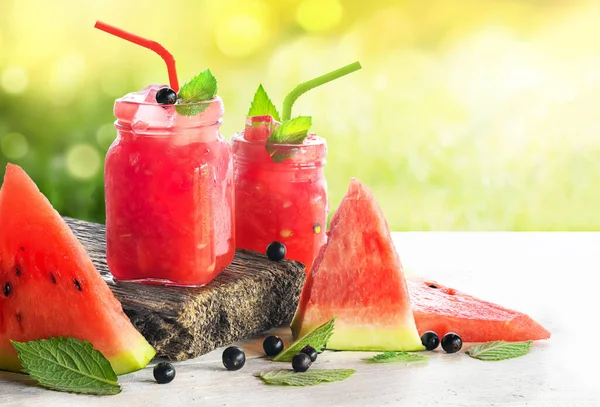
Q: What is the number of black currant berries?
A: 9